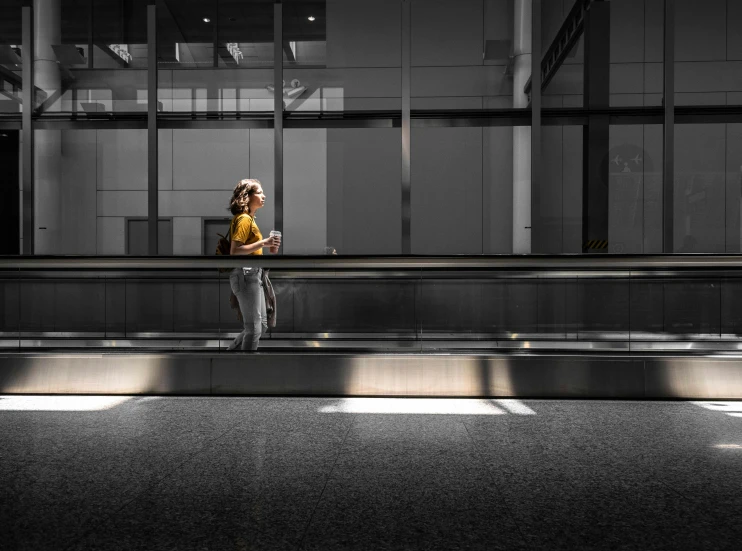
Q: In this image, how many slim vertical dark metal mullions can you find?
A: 6